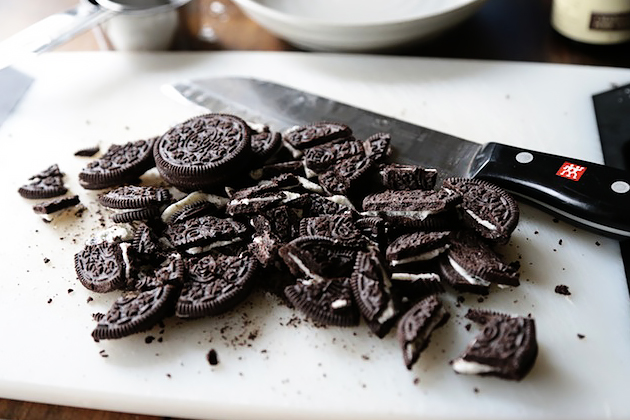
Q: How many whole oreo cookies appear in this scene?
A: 1